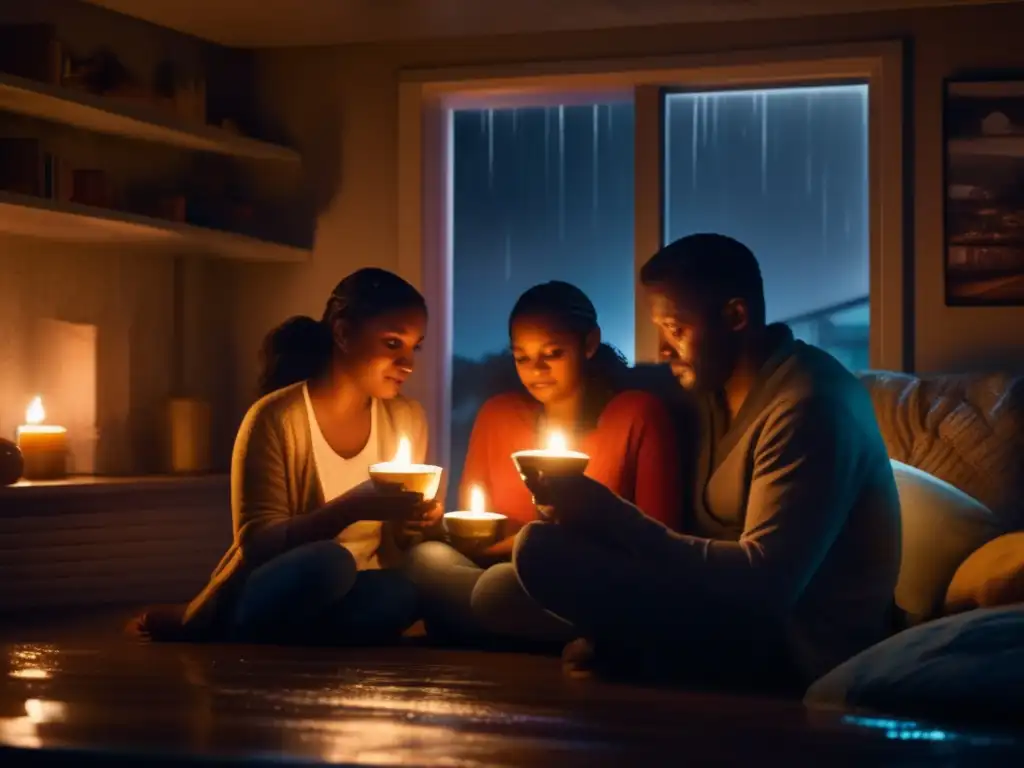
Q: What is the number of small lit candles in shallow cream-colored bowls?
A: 3